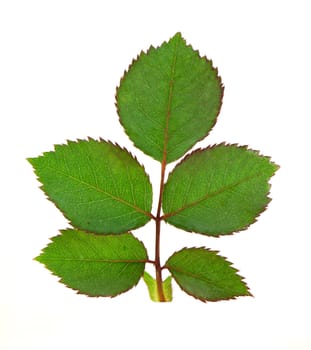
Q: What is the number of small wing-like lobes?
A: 2